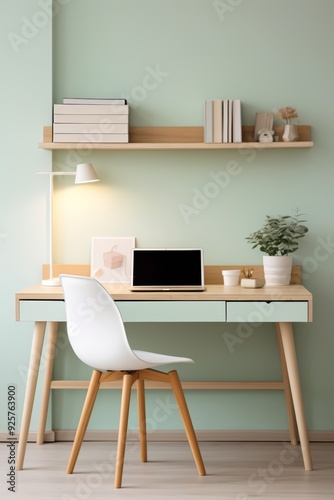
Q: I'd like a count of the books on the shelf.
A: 10